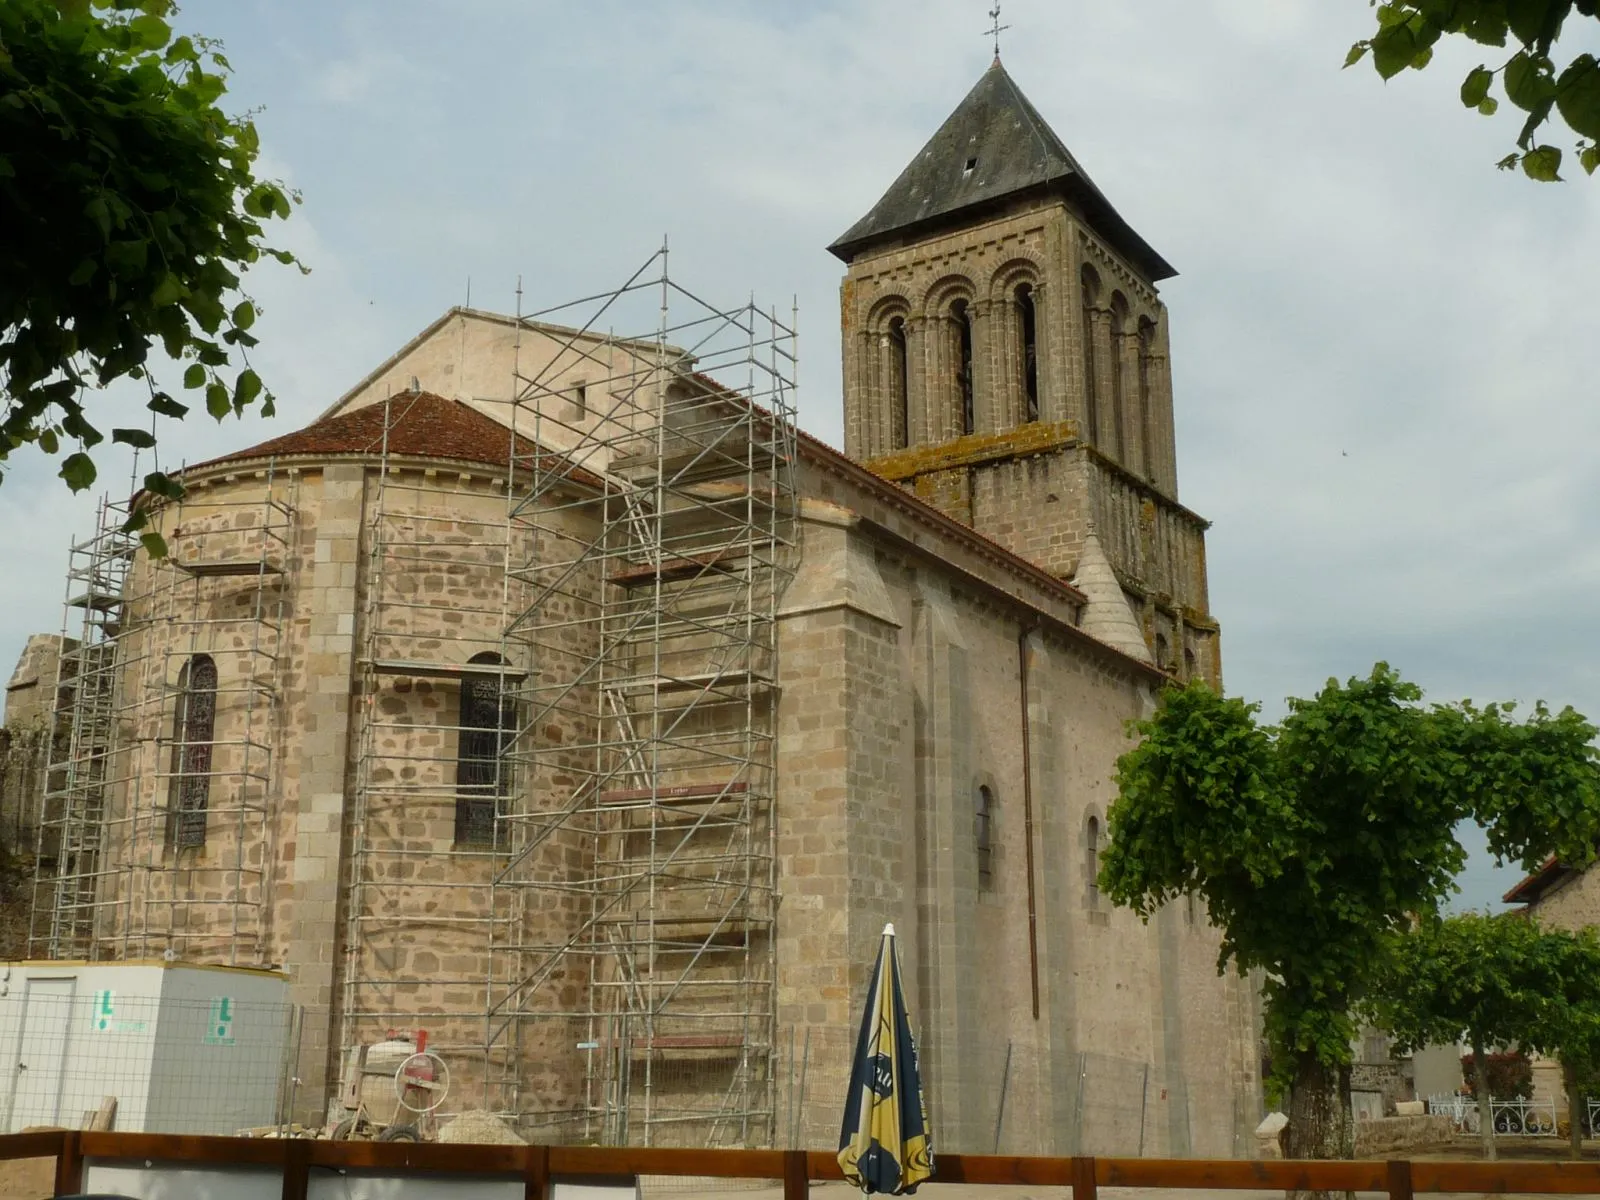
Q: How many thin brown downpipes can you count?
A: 1